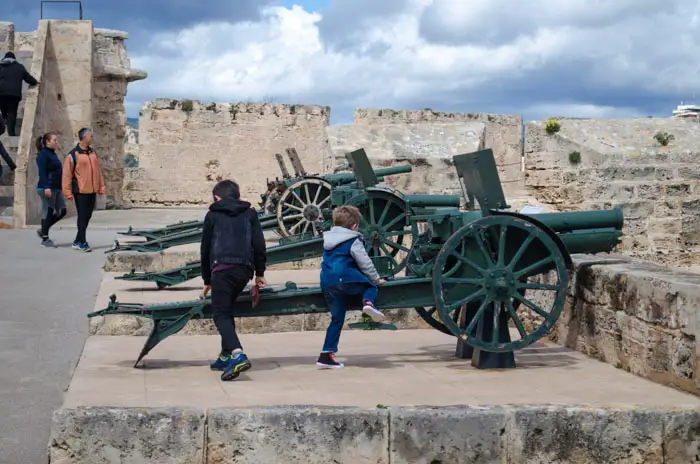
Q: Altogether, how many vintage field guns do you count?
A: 4